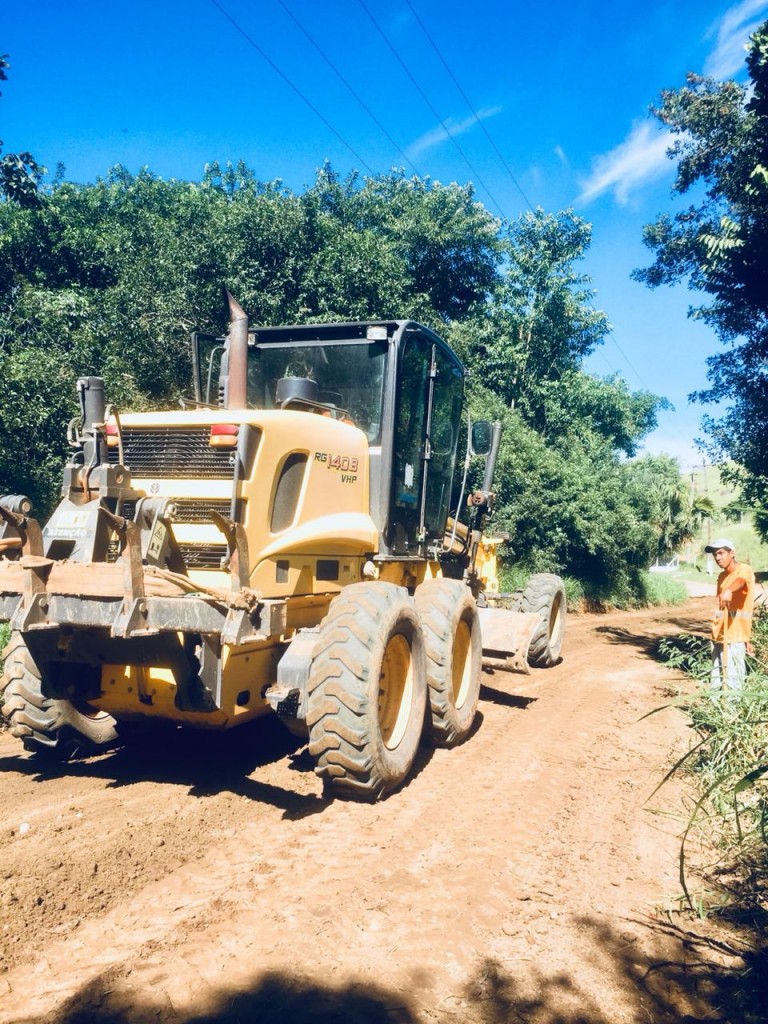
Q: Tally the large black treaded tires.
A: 4